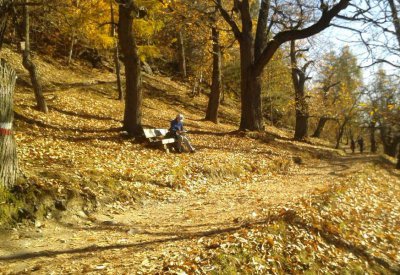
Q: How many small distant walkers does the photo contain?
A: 2